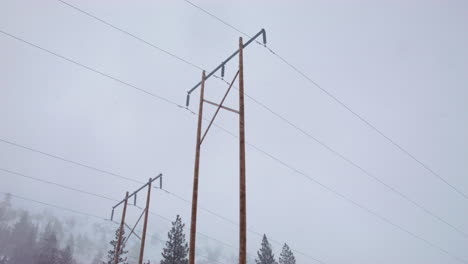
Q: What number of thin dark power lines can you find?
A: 6